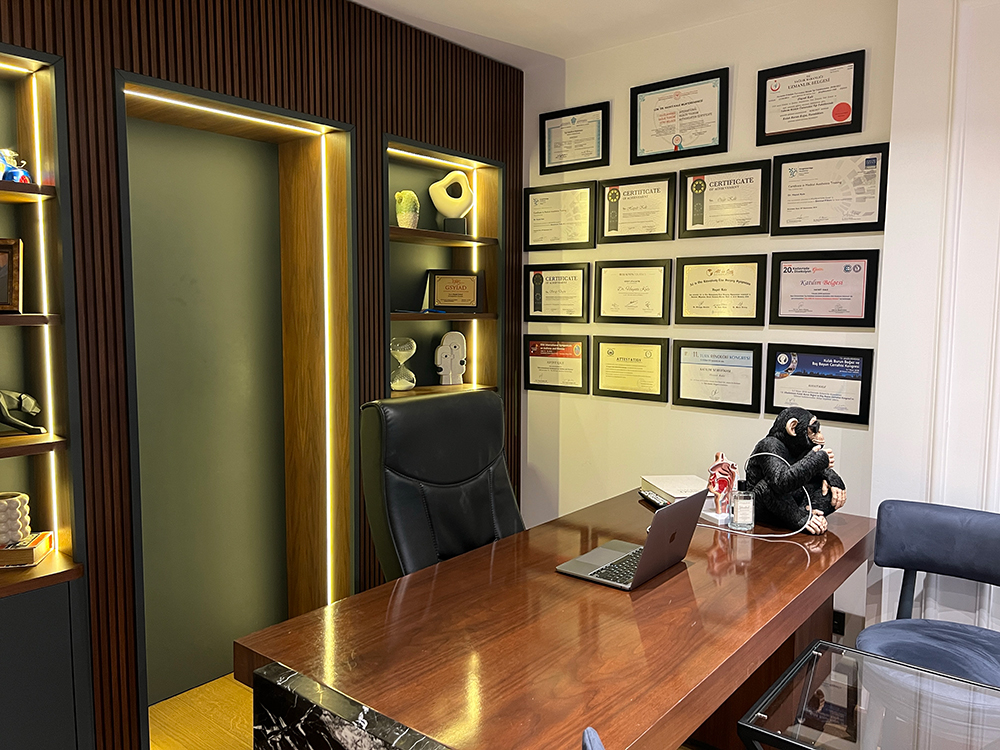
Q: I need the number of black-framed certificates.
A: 15